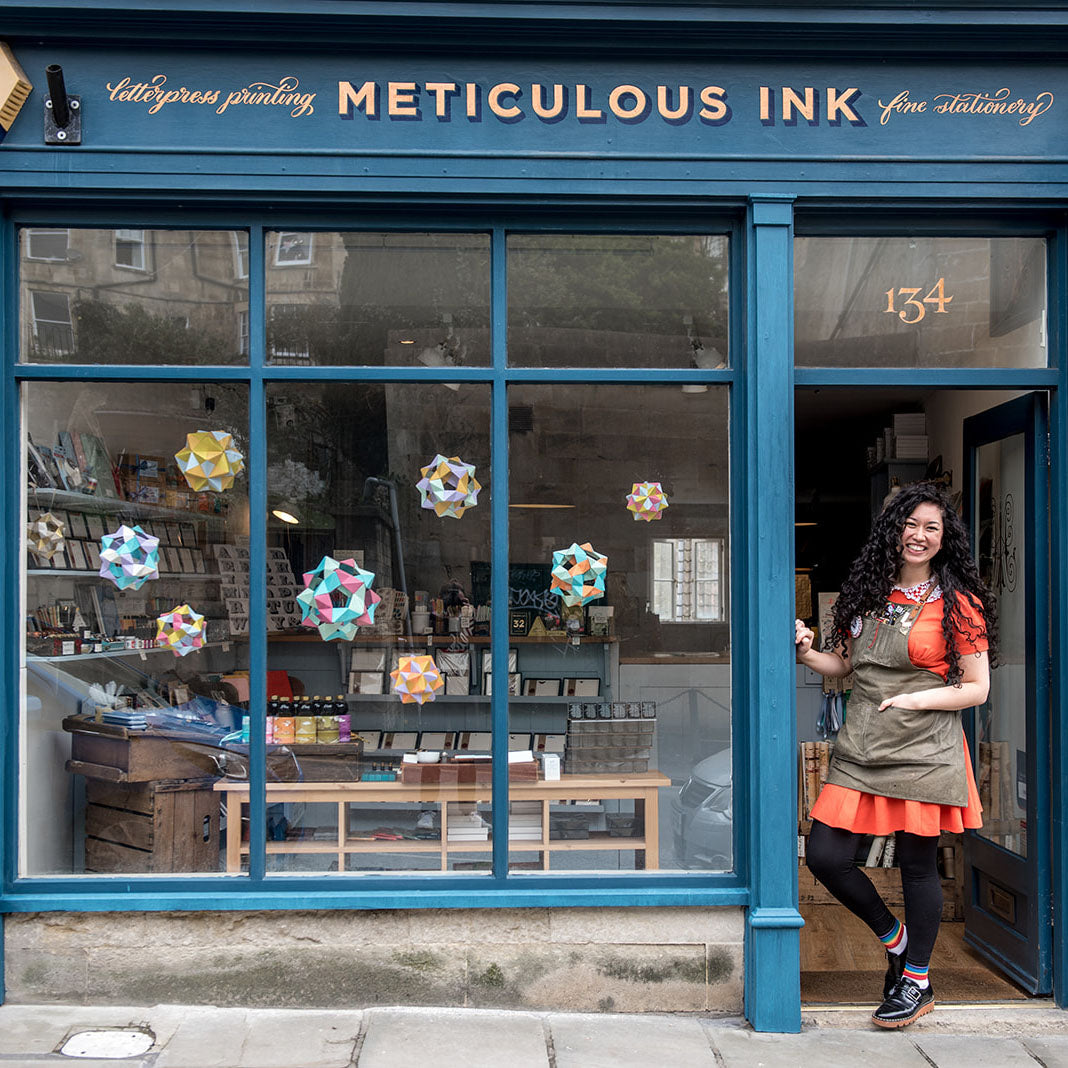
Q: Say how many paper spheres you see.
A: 9